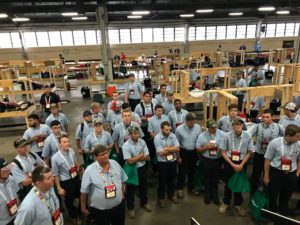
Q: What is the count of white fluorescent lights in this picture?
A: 11